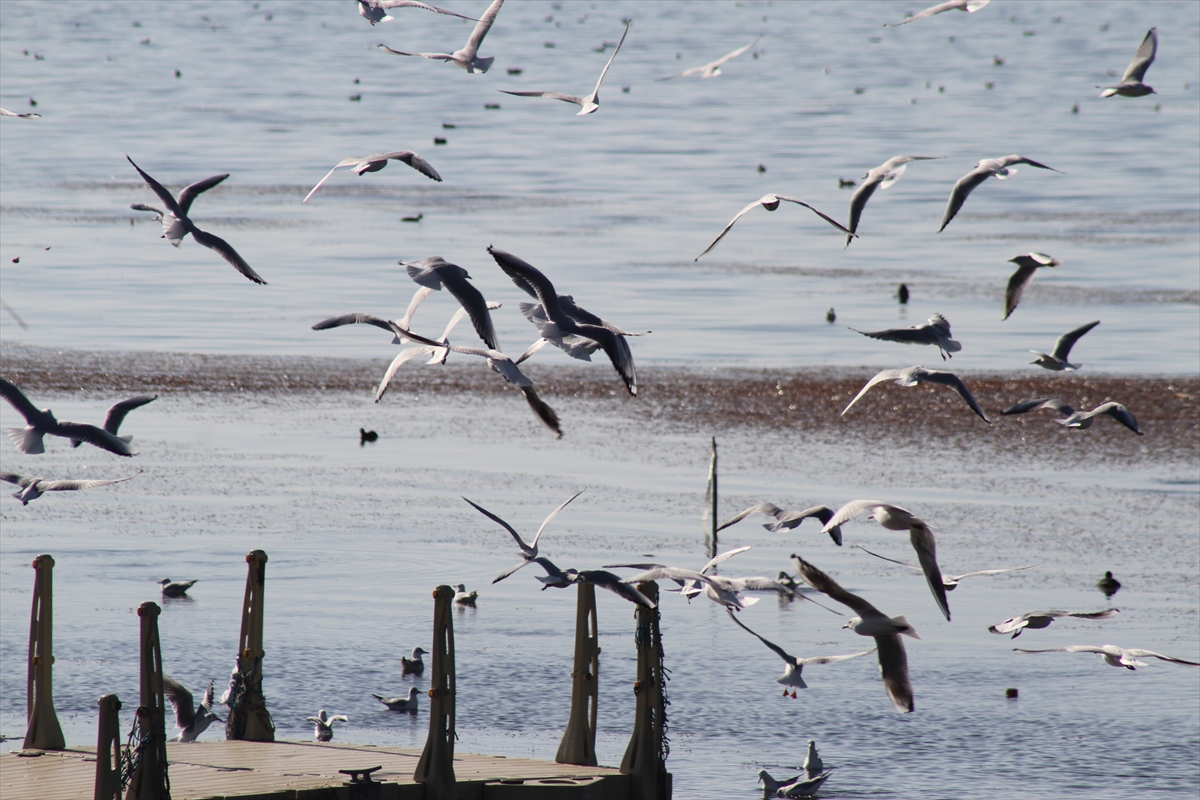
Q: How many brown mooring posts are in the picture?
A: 7